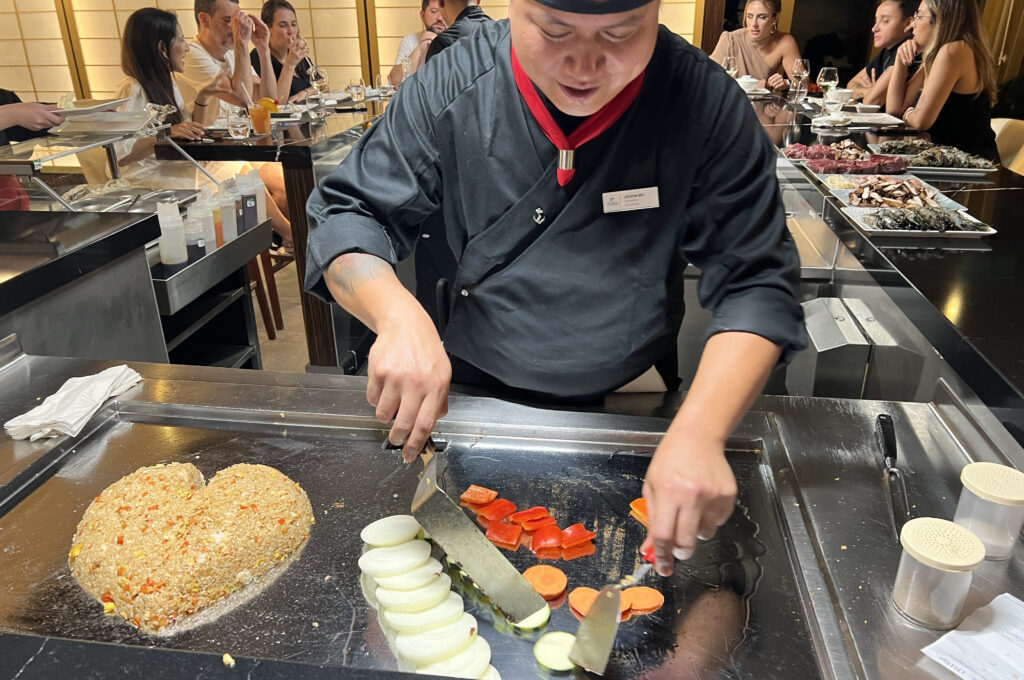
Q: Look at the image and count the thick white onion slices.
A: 8